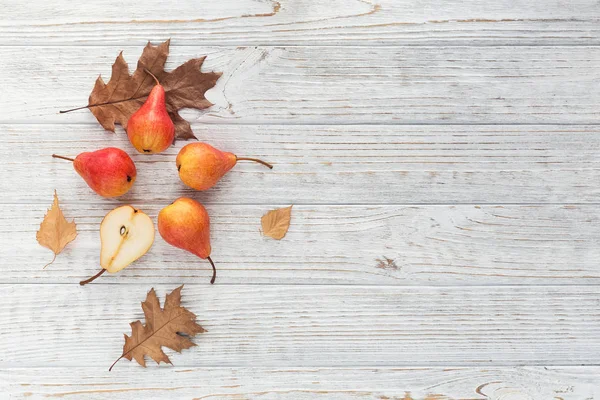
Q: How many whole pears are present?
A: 4